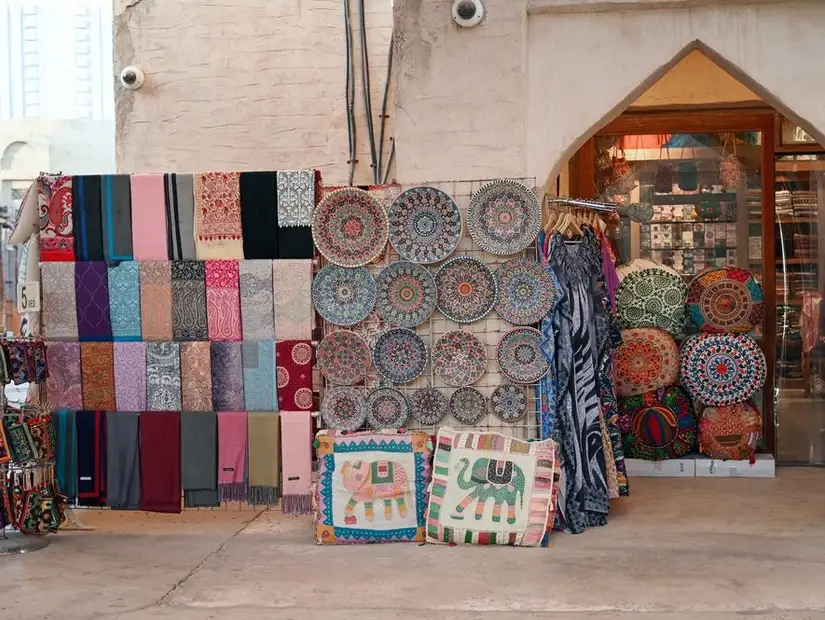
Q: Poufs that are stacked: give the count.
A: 6